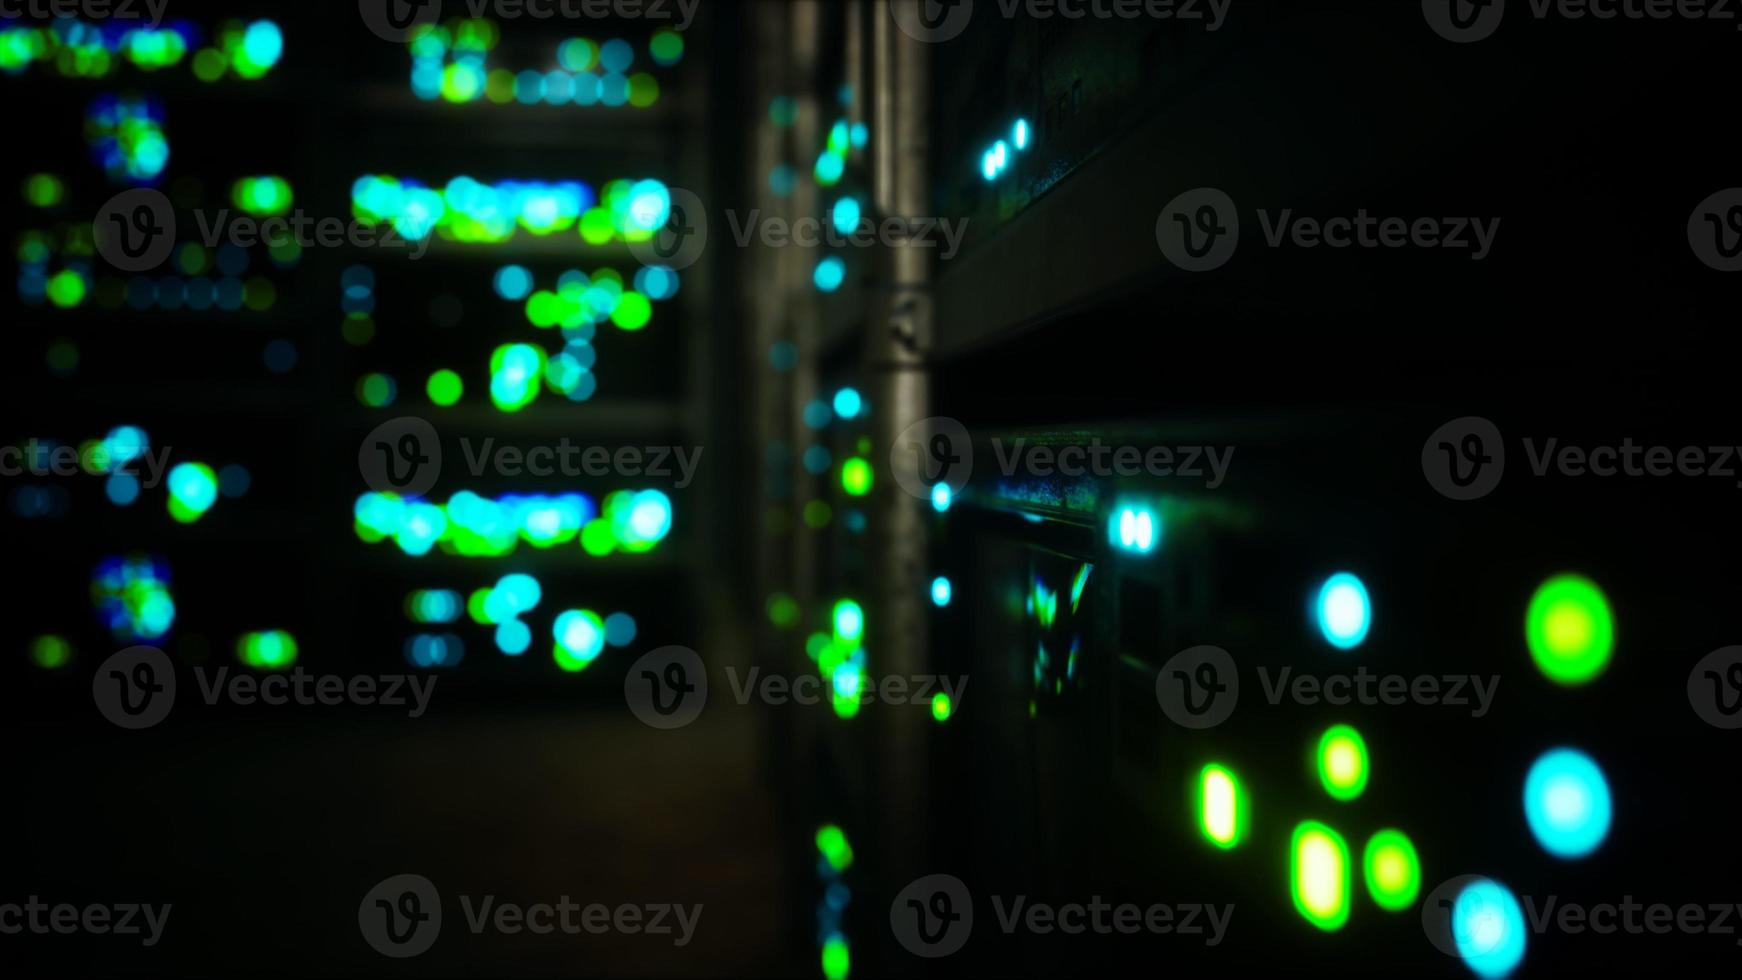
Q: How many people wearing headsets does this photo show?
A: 0